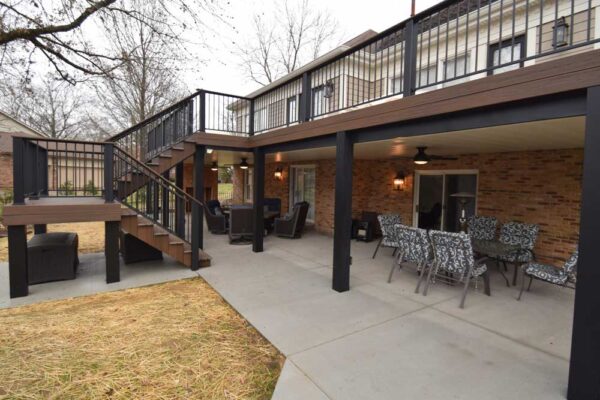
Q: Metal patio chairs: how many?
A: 6